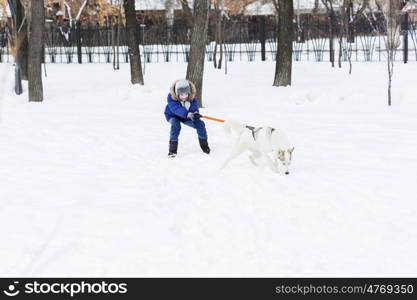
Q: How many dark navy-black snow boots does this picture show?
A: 2